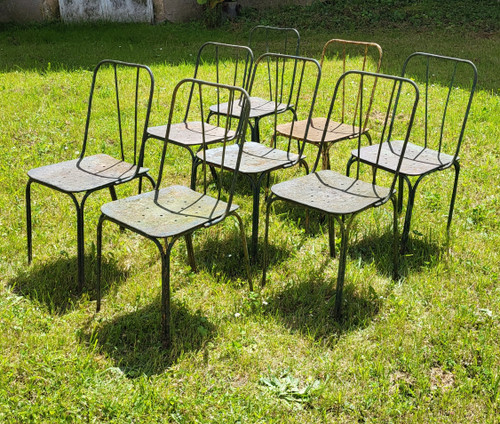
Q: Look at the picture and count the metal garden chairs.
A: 8